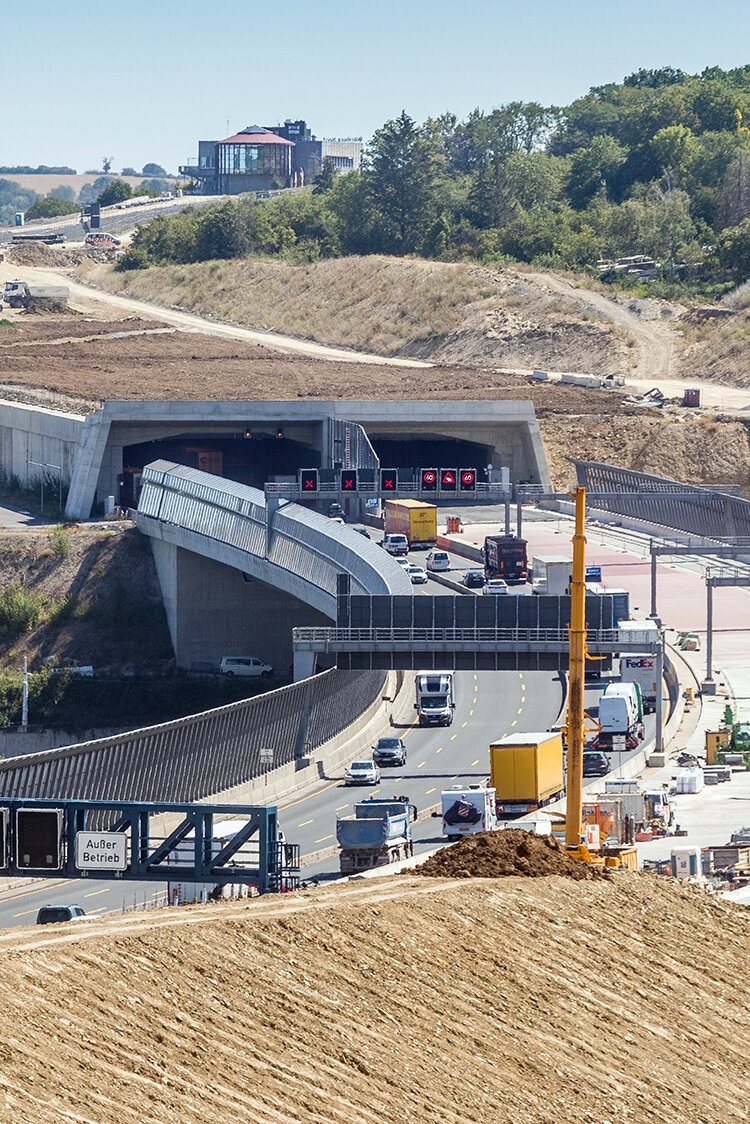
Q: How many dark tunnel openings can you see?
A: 2